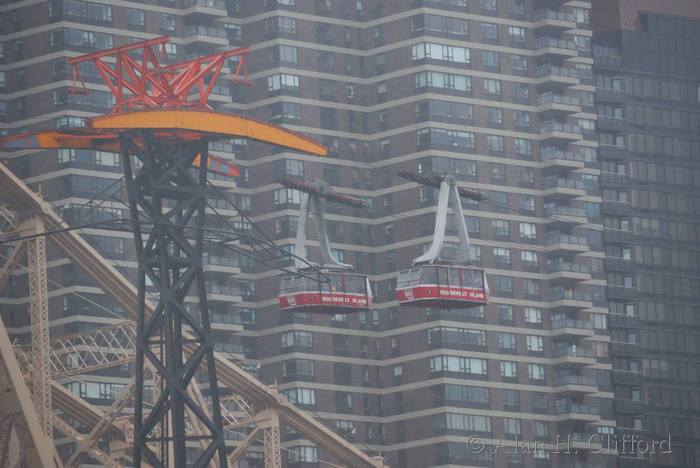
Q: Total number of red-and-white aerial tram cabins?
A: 2